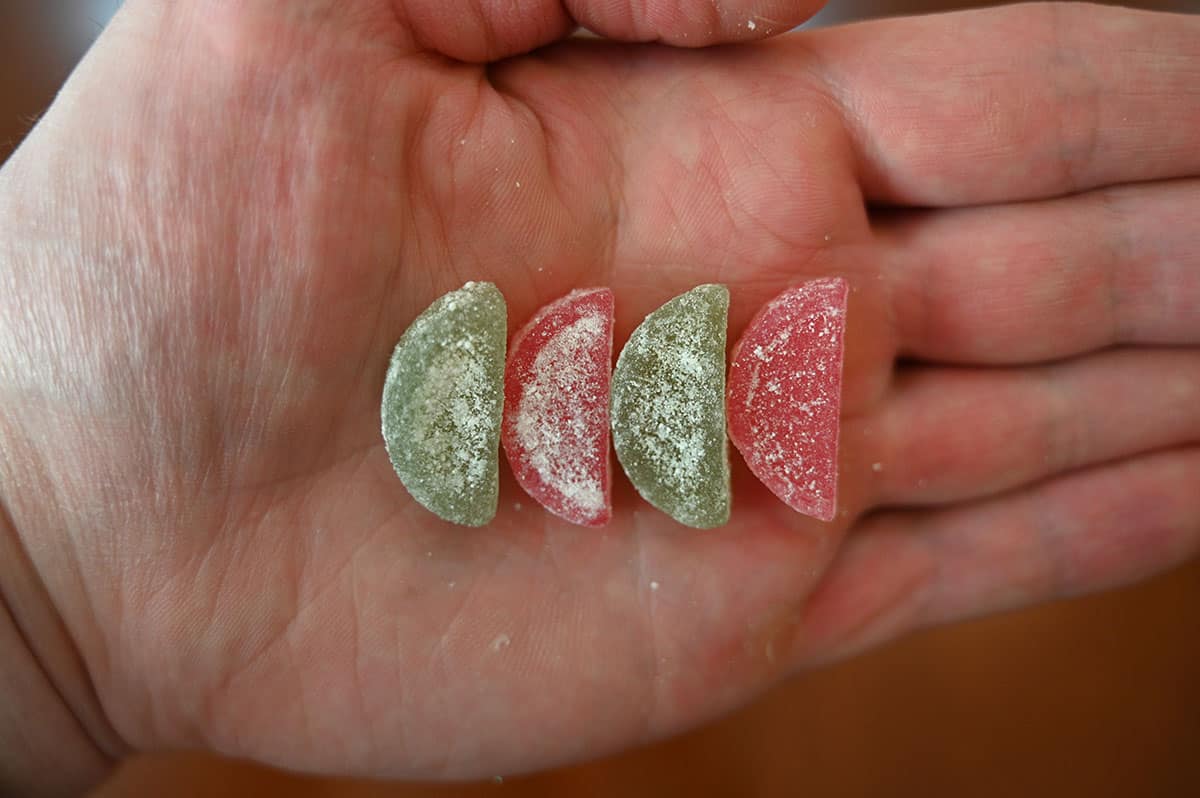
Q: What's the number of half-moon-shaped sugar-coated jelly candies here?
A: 4